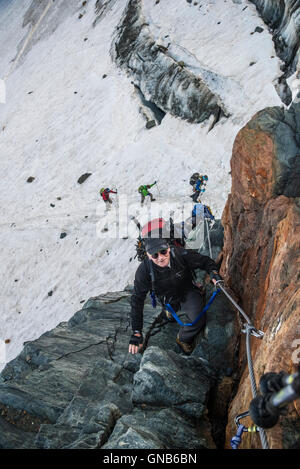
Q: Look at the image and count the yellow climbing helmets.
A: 0